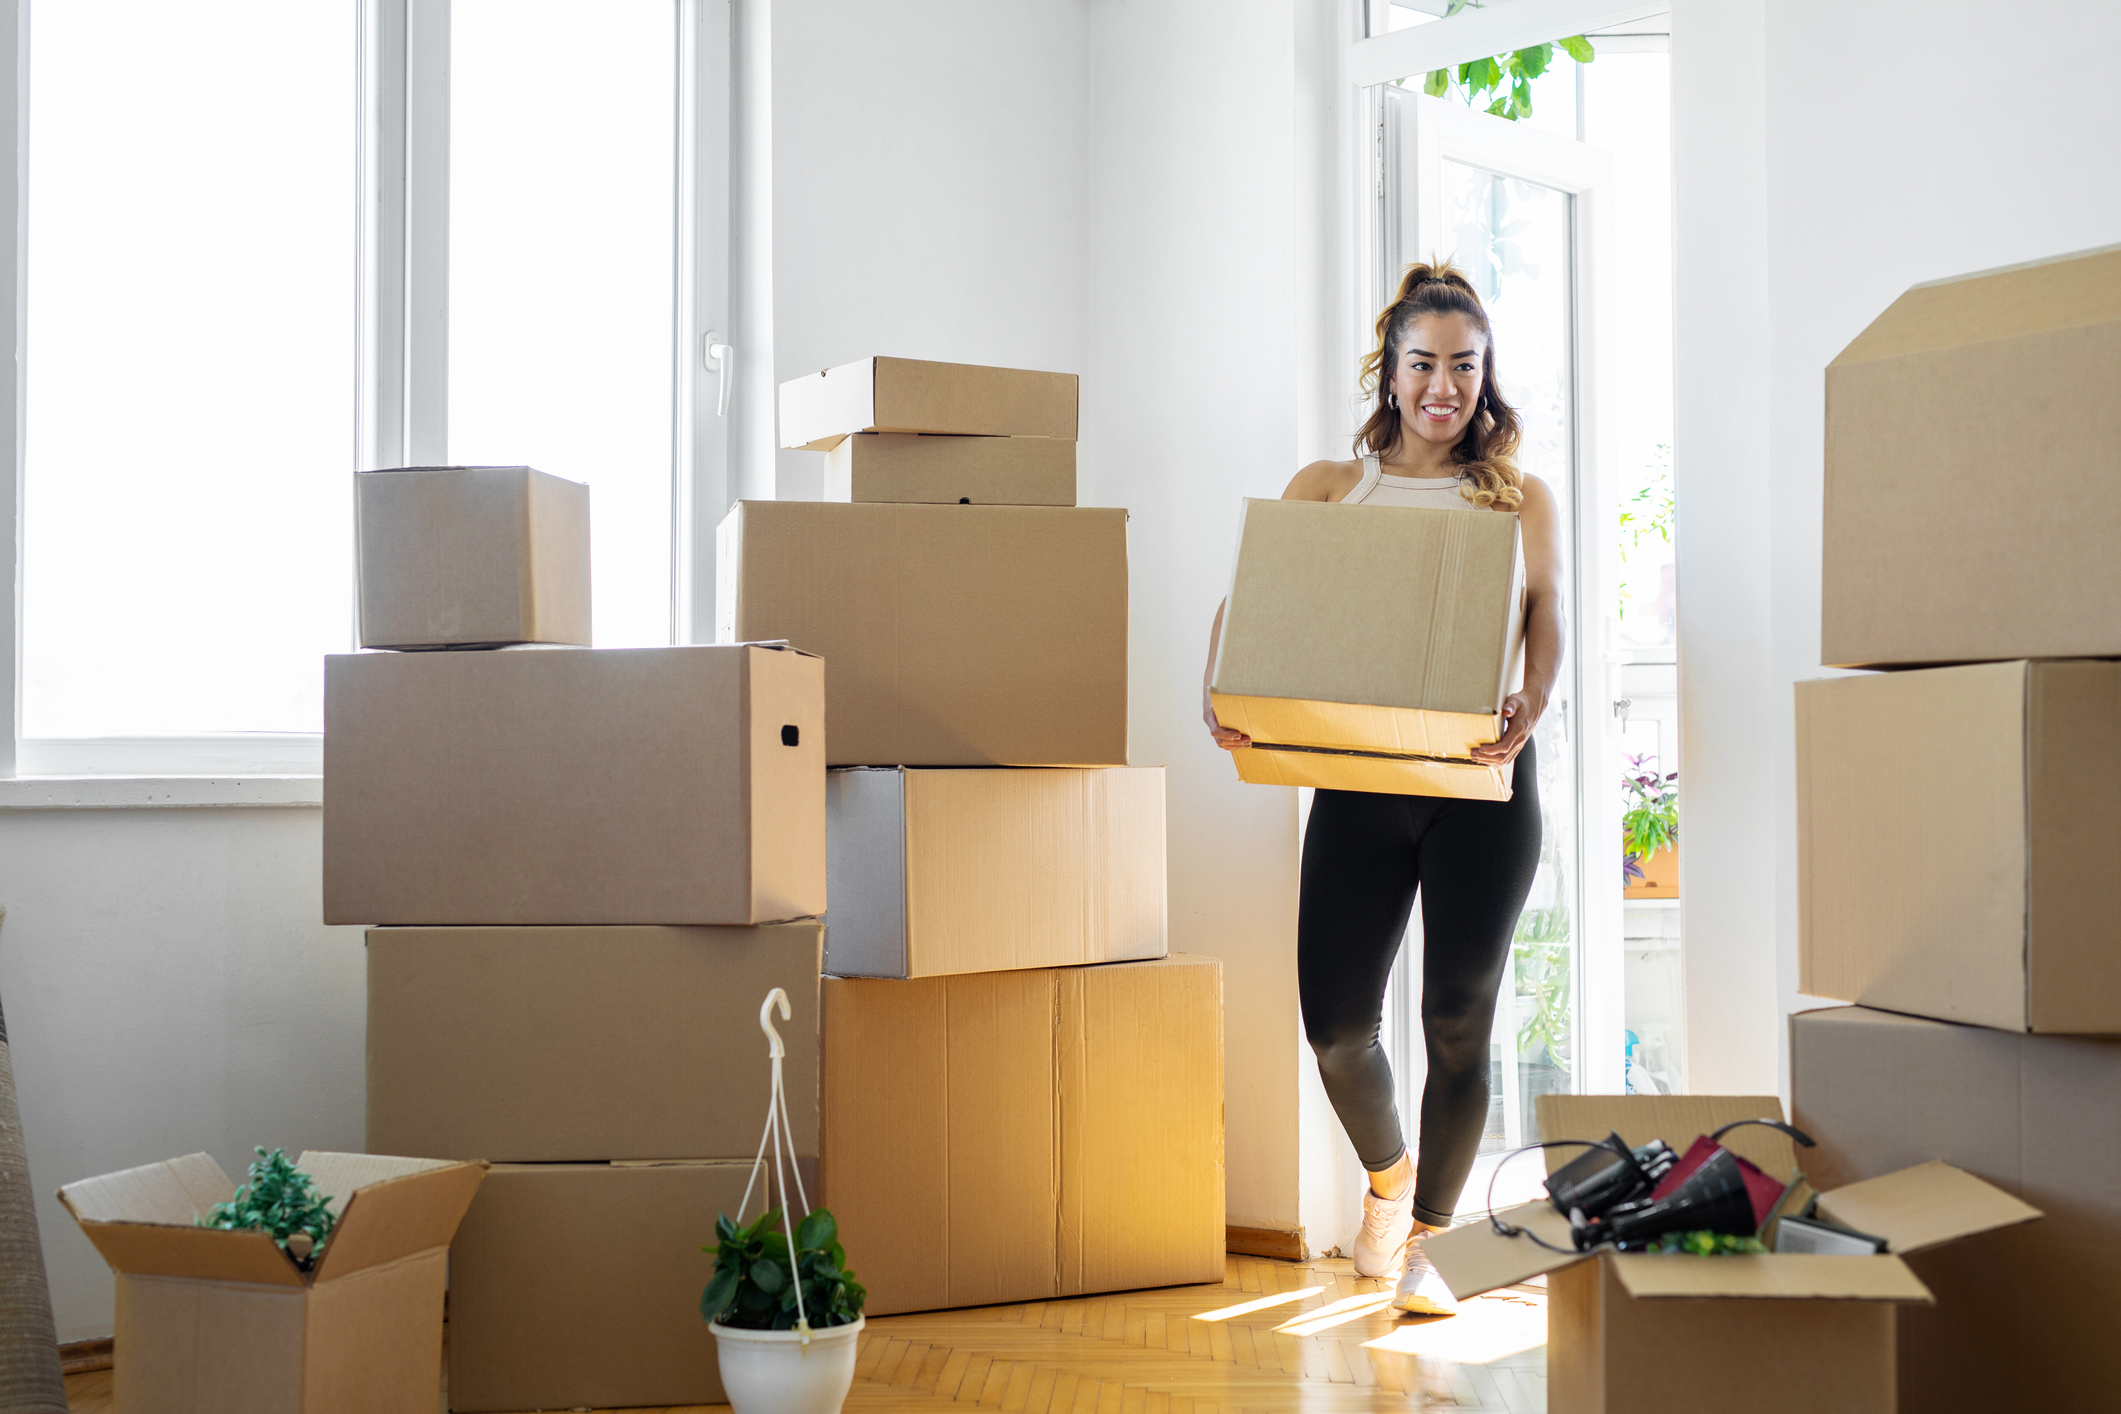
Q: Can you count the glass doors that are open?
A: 1